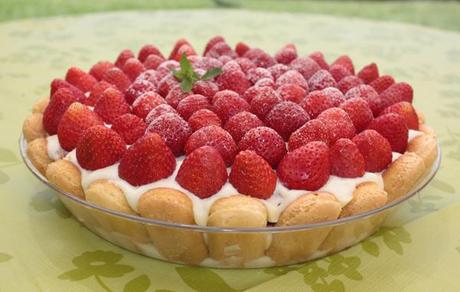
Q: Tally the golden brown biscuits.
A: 13